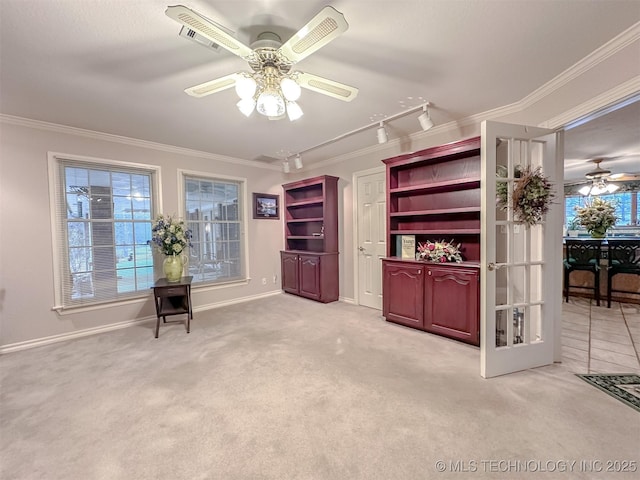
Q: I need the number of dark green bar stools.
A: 2